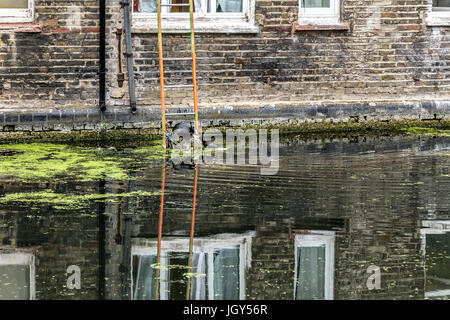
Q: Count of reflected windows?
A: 4